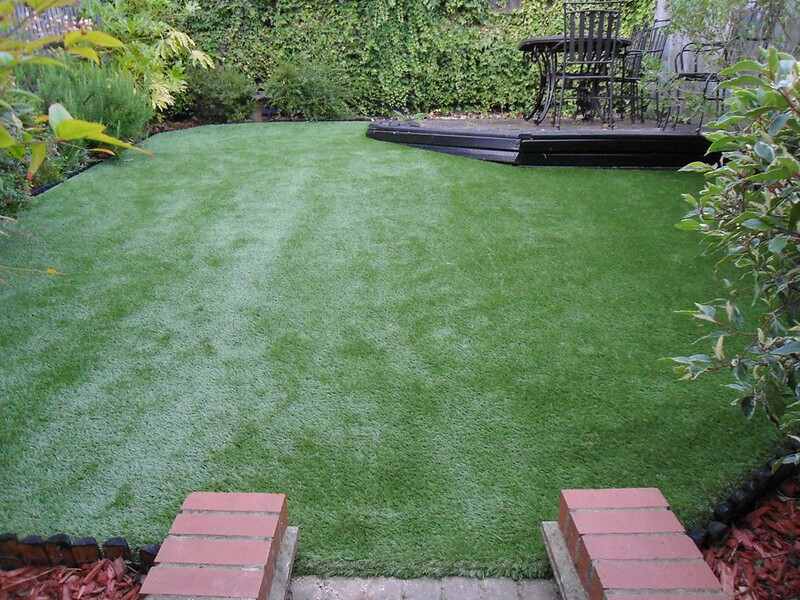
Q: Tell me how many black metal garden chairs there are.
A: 4